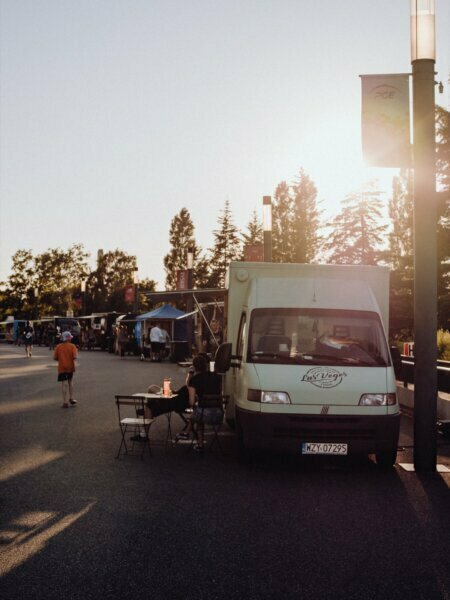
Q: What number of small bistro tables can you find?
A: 1